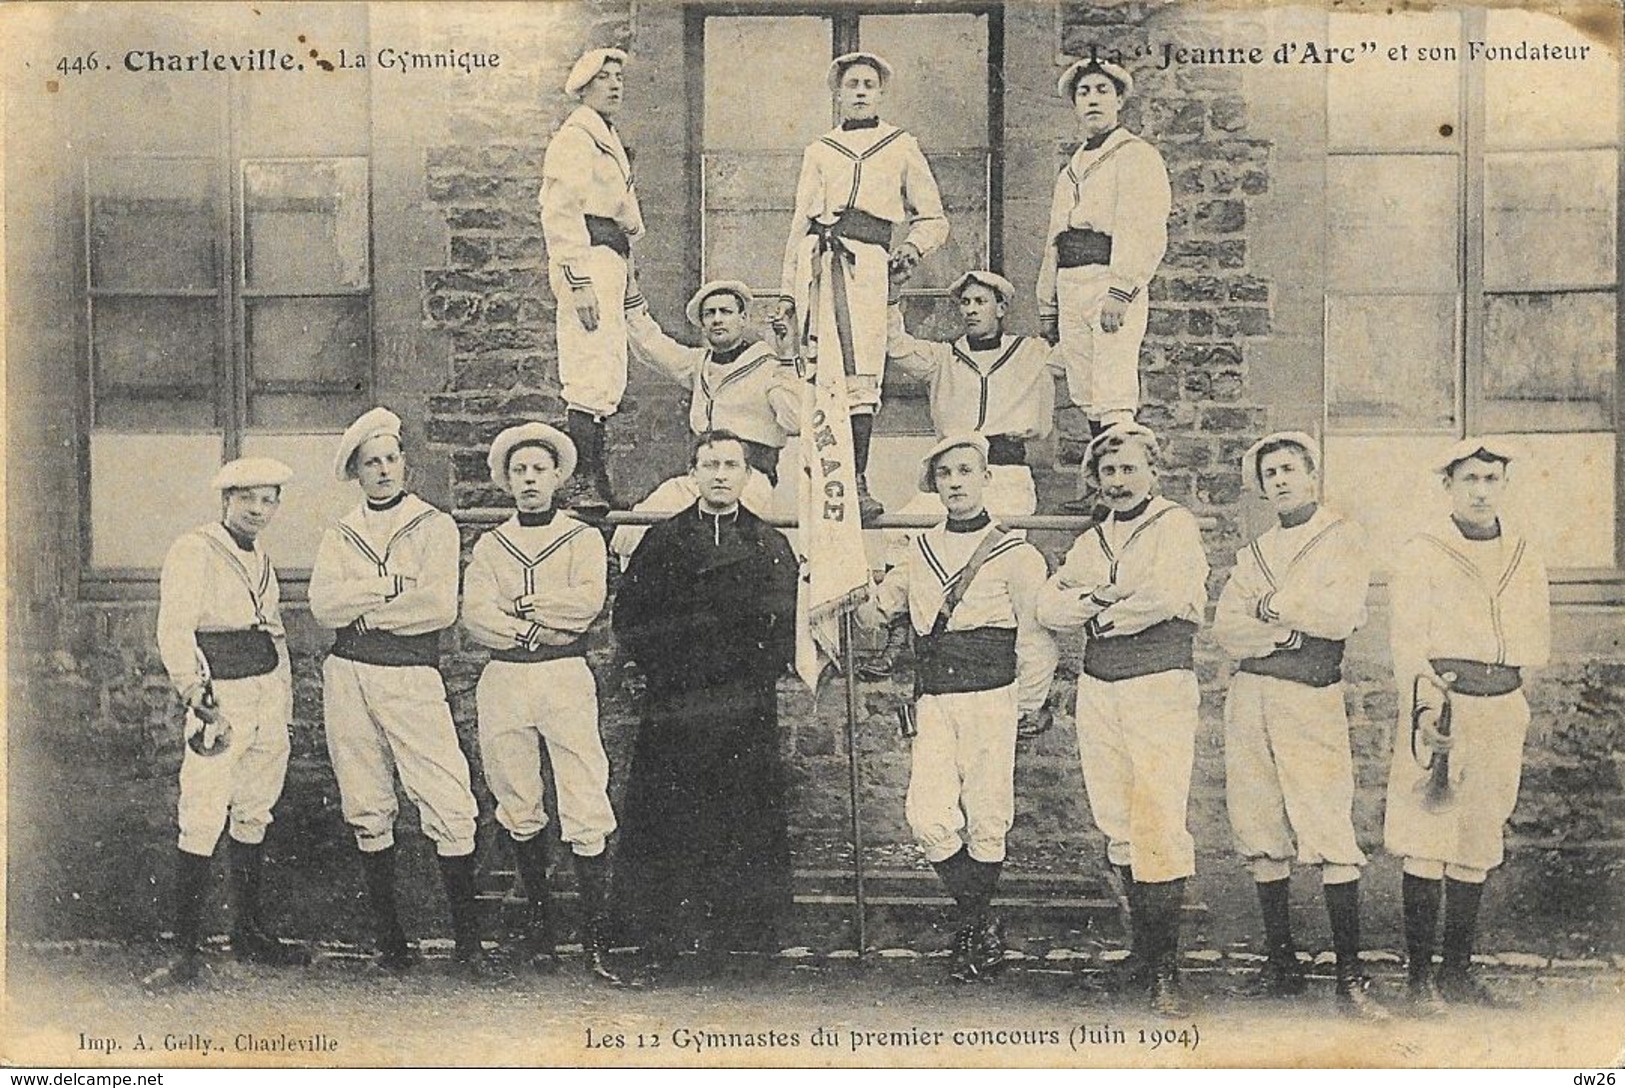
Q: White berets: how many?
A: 12